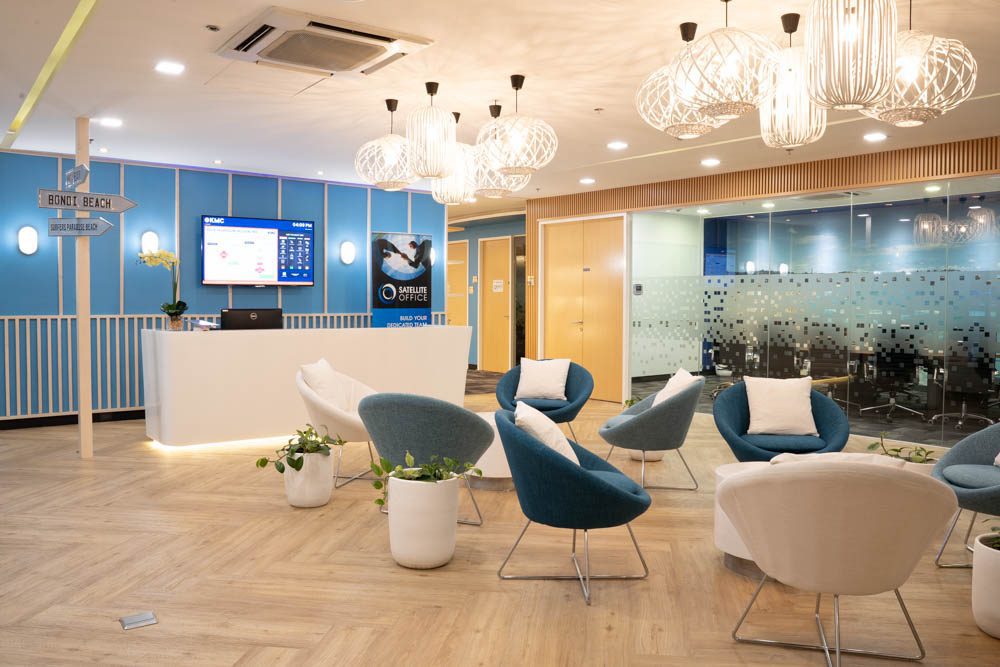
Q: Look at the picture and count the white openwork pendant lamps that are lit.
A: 10